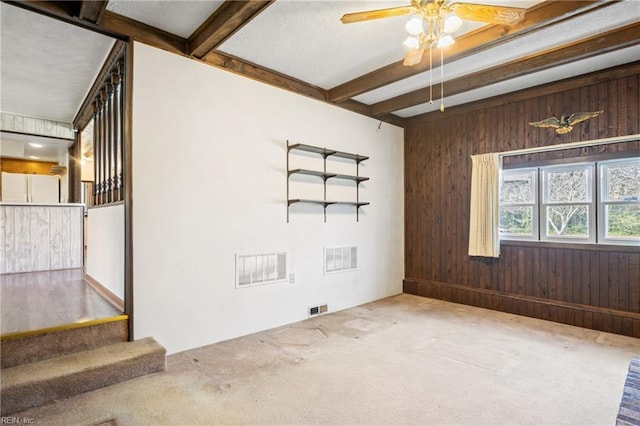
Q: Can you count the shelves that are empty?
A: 3